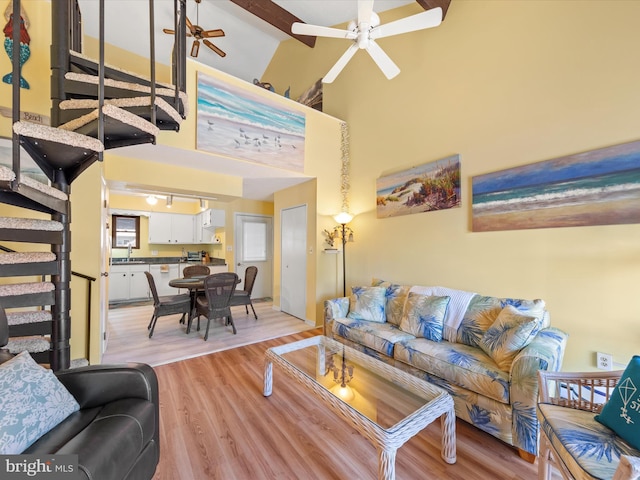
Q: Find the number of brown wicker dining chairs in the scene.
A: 4